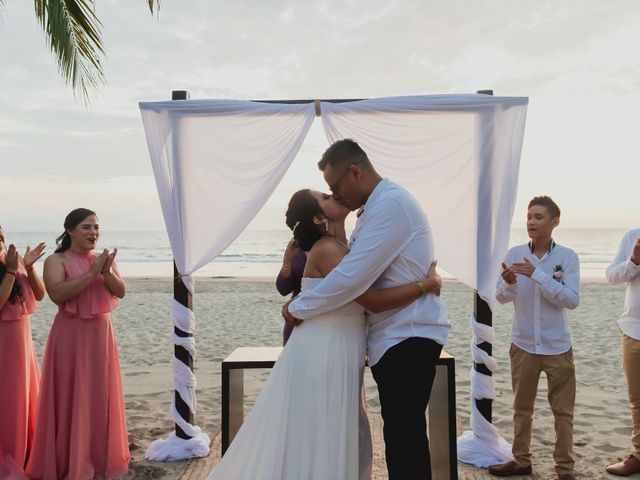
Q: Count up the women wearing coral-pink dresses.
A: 2